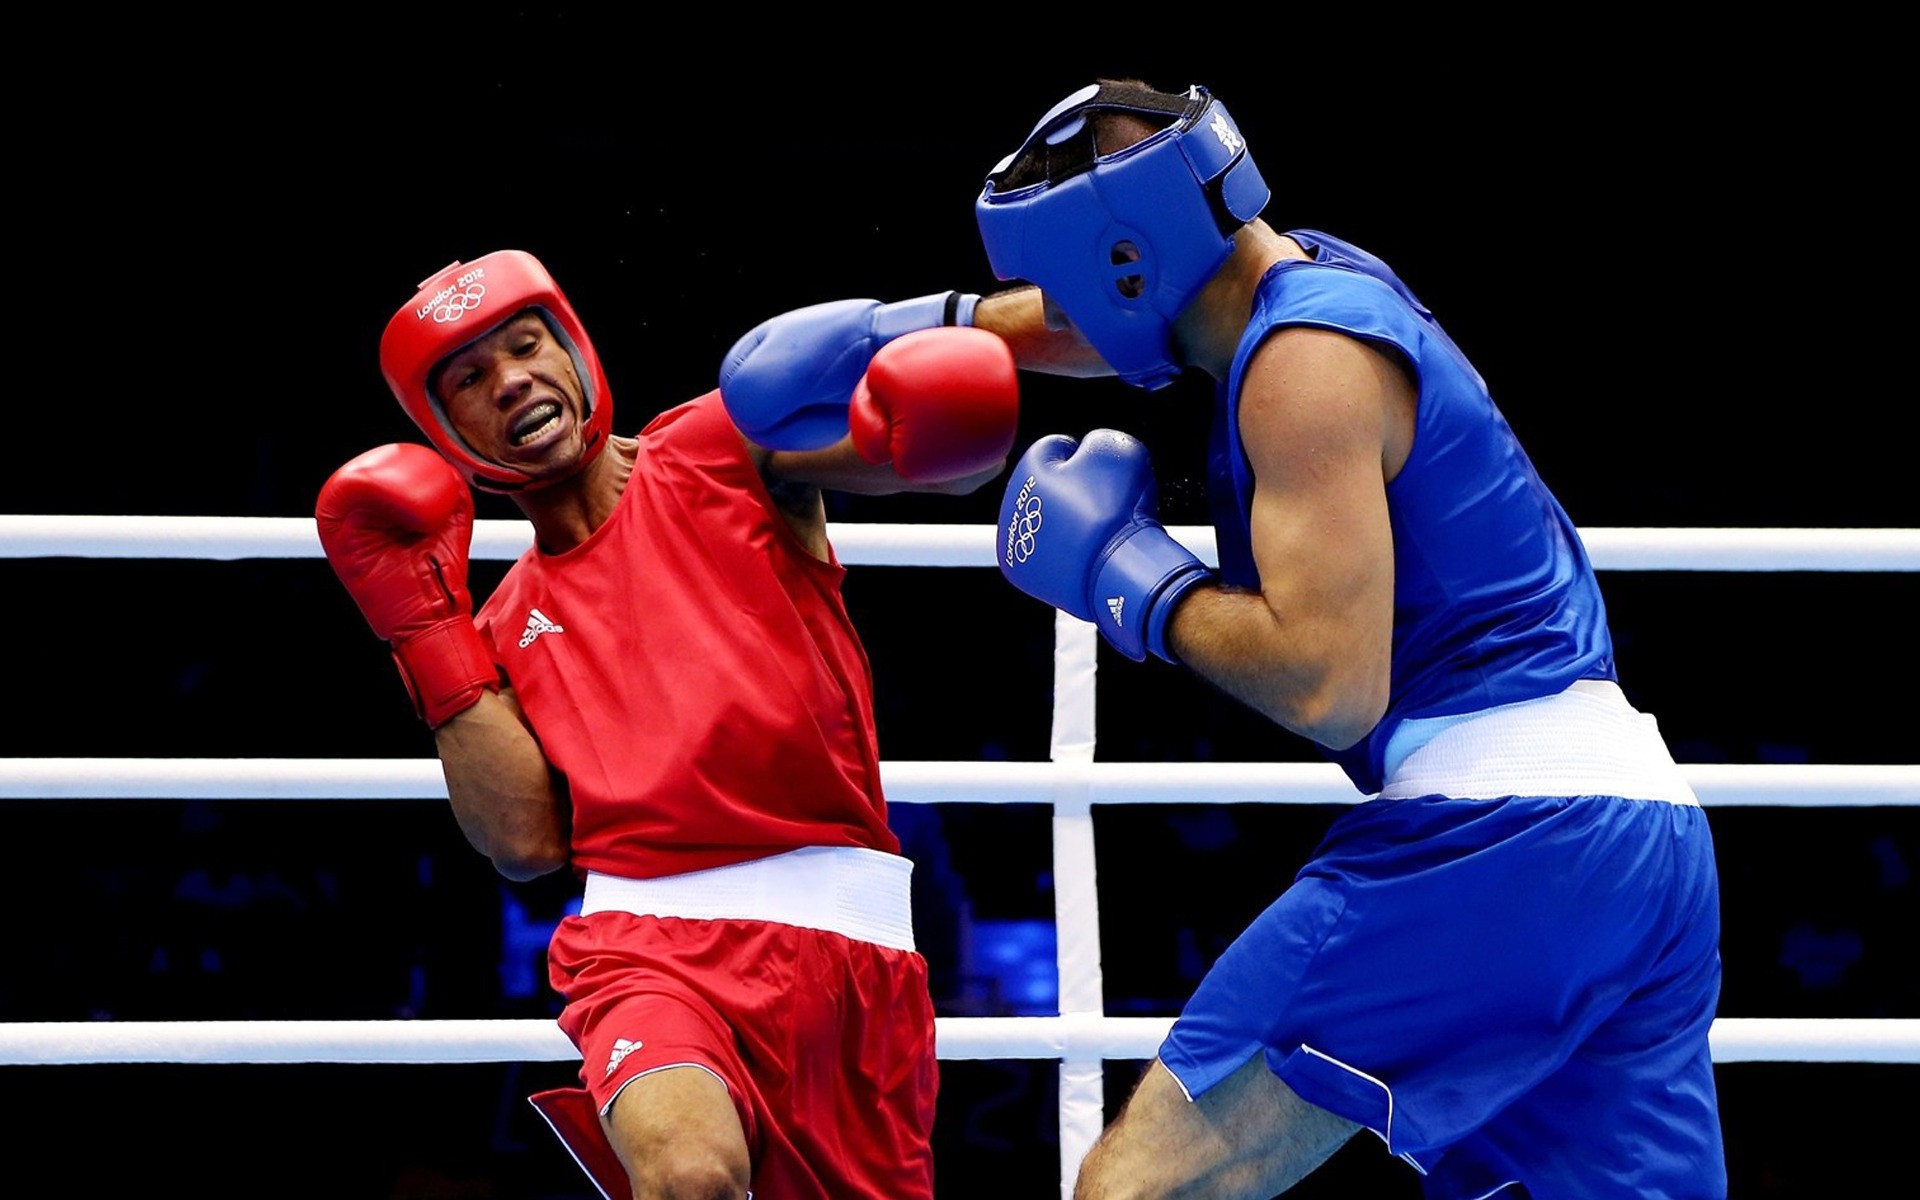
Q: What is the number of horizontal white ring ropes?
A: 3